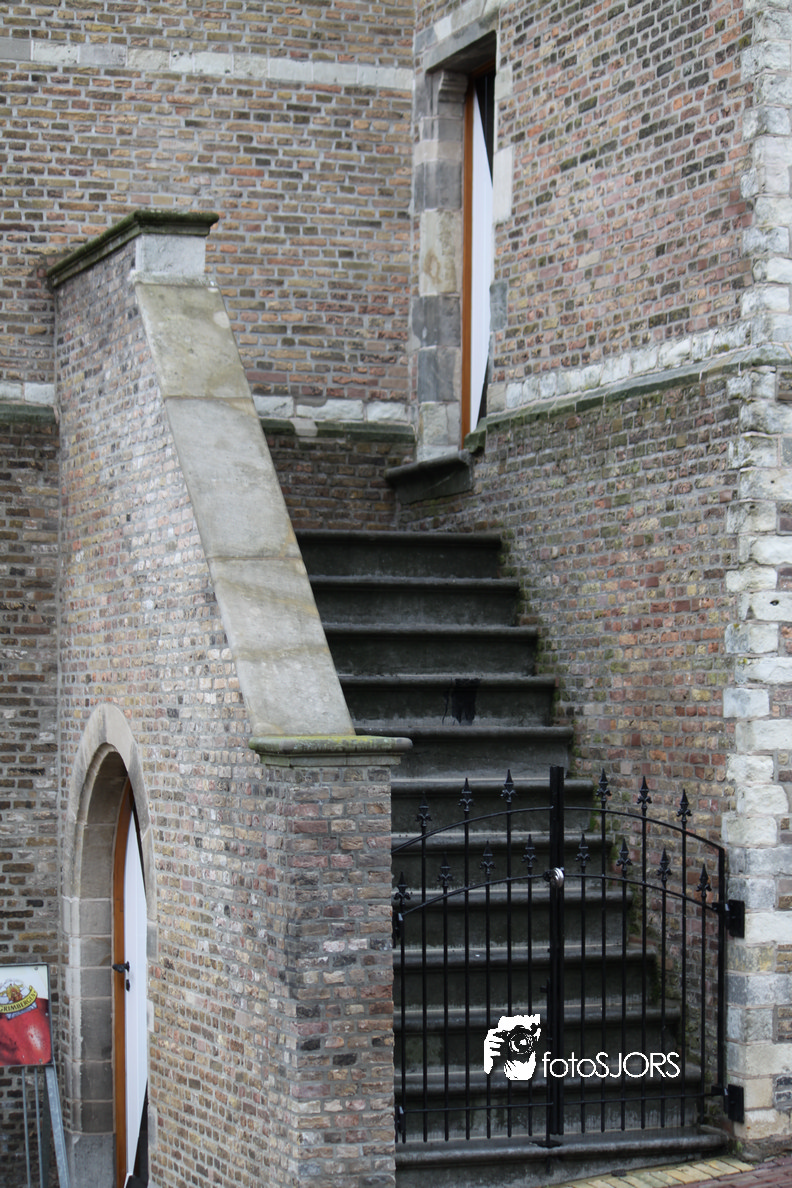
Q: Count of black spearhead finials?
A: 14